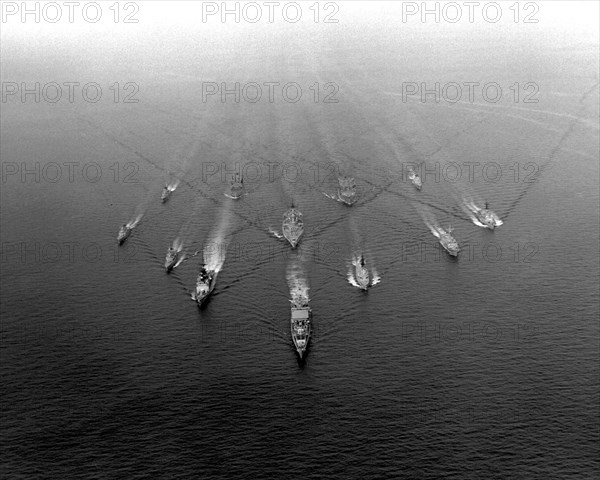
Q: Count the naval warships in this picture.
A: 12